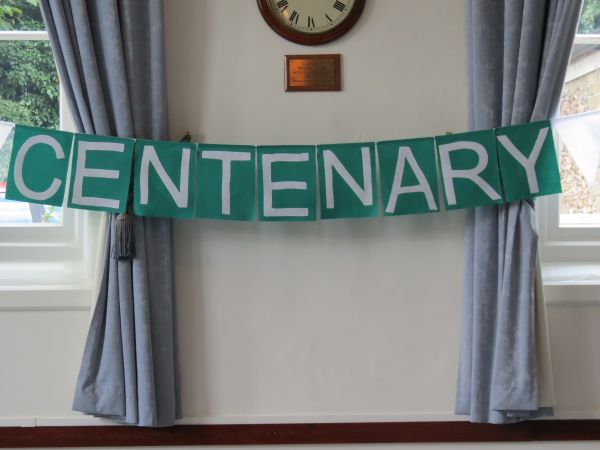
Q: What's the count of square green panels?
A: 9